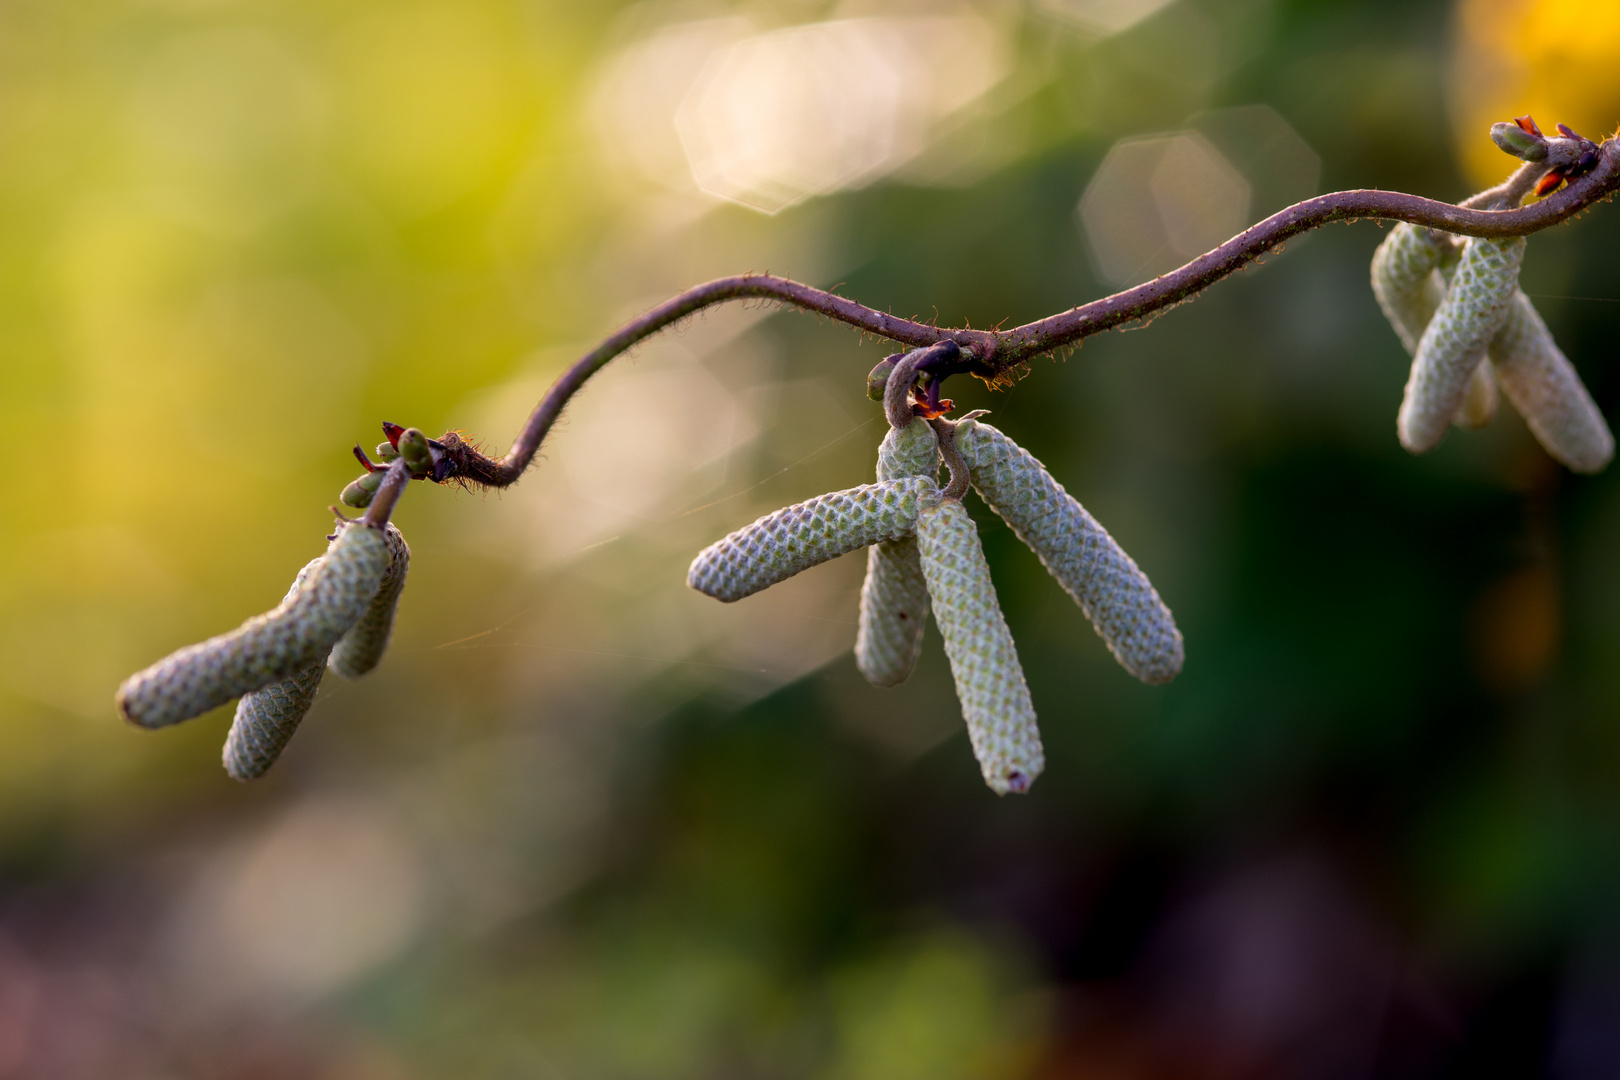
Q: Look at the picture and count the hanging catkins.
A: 10